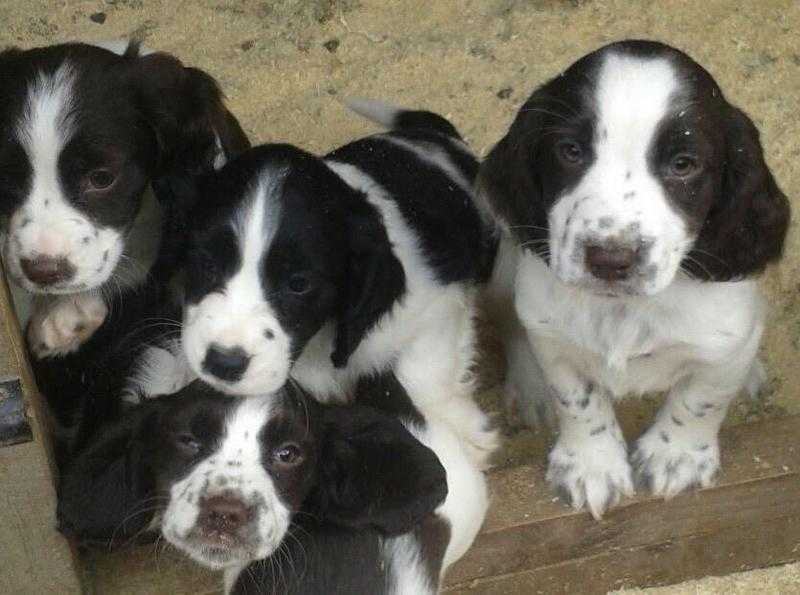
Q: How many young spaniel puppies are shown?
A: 4